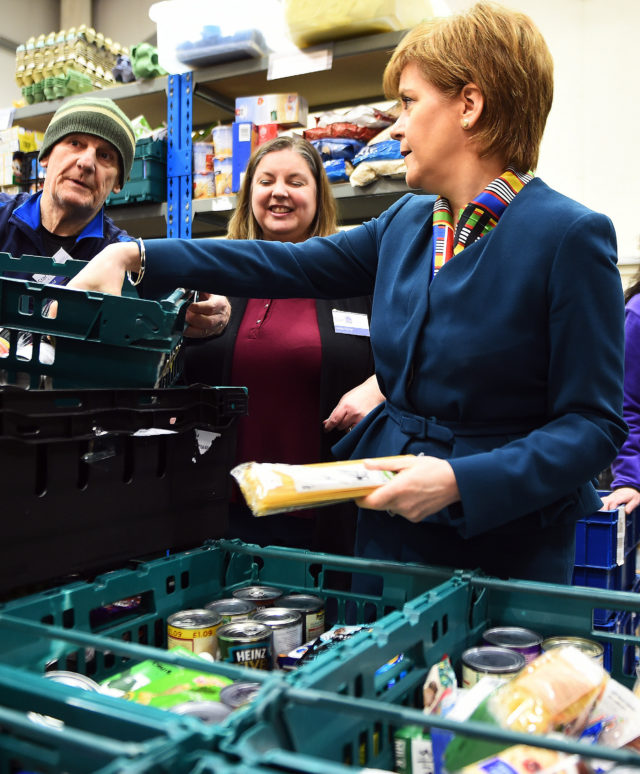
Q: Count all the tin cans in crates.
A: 12